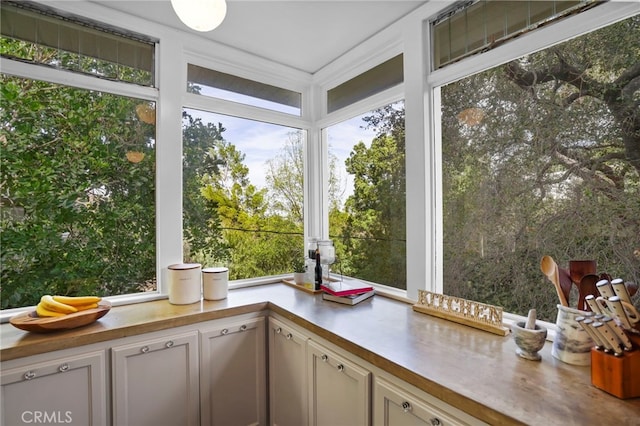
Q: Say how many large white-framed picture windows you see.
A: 4